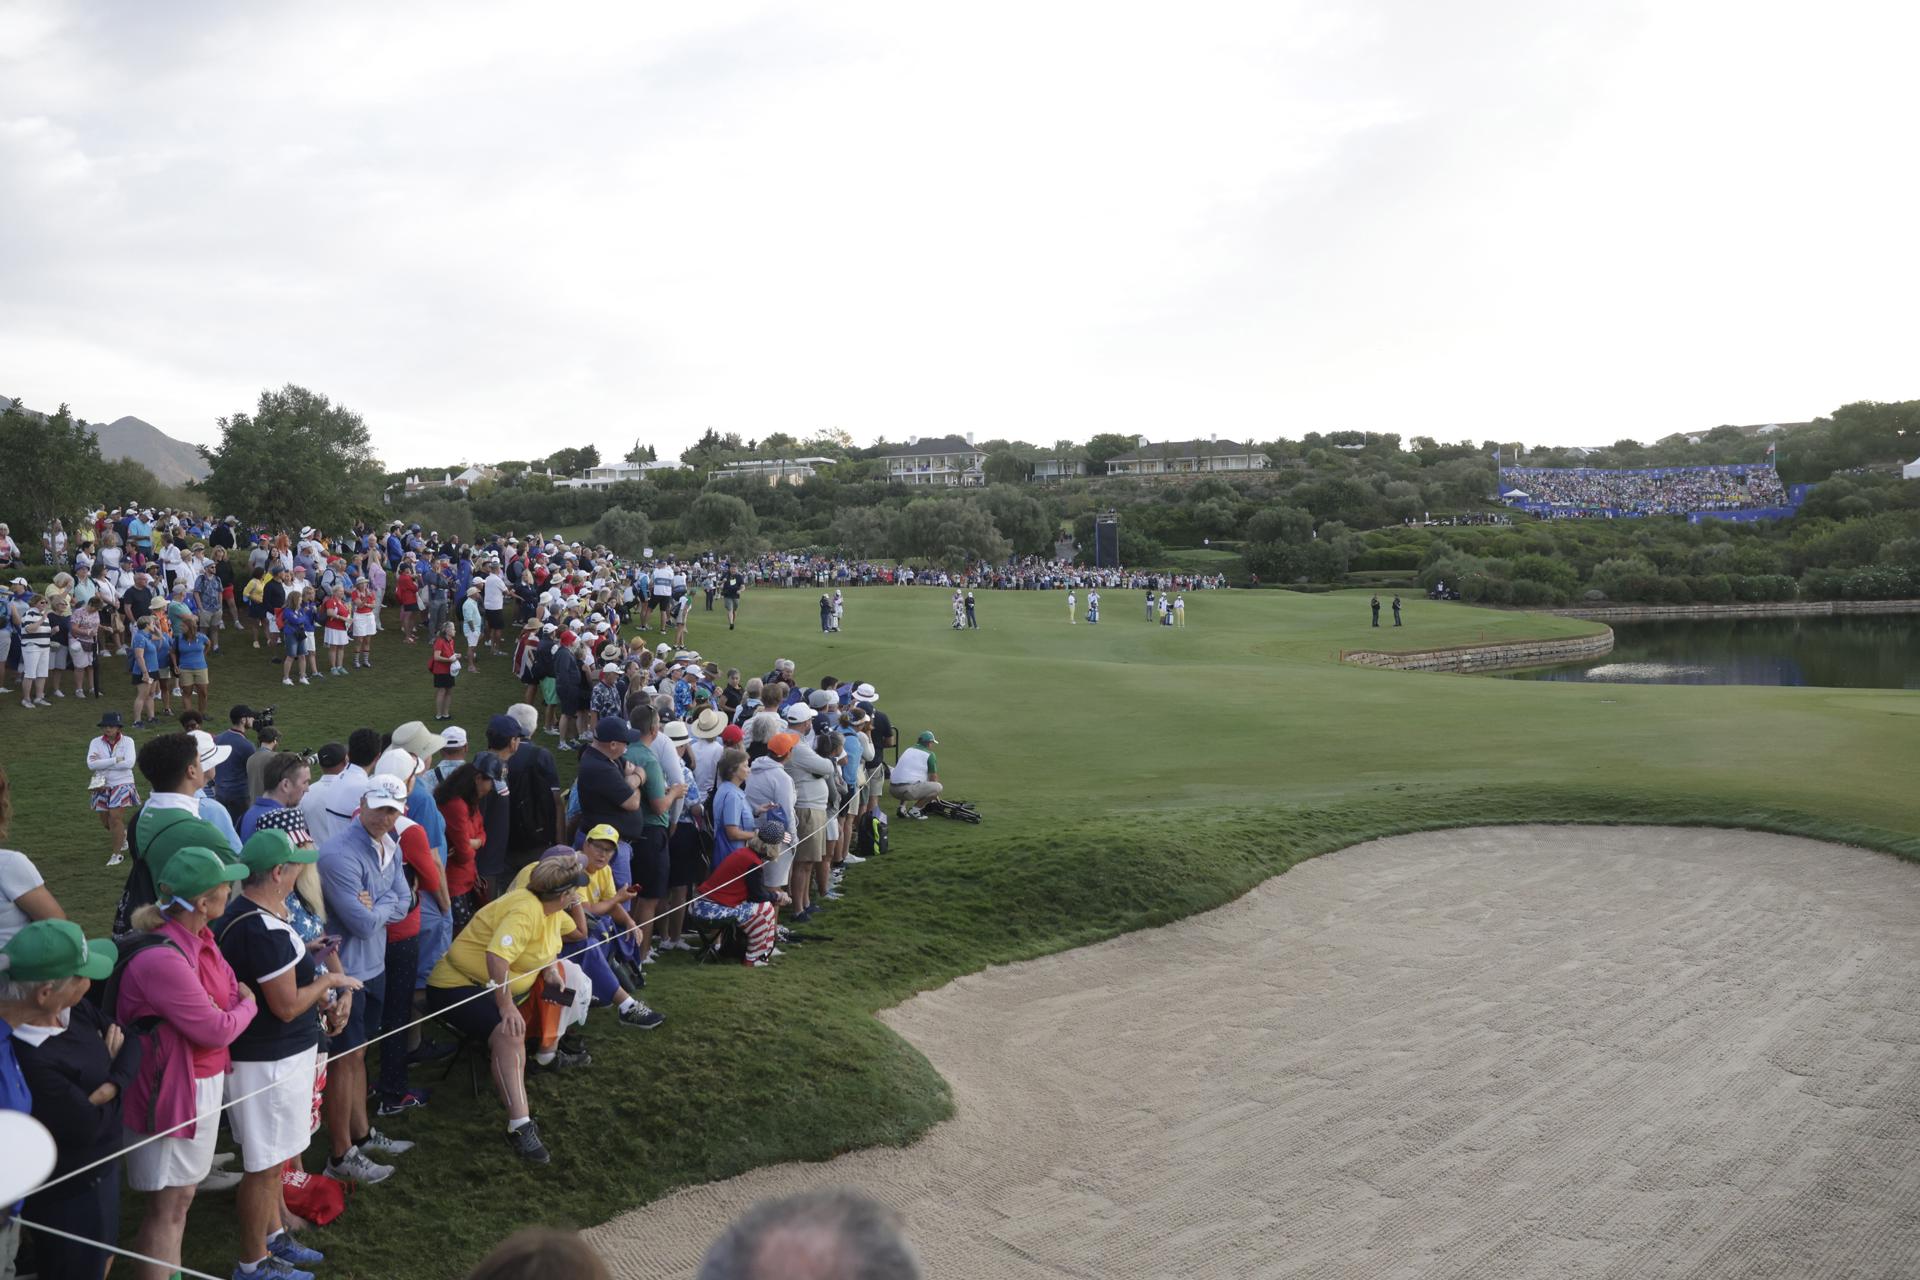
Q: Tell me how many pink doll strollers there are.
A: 0